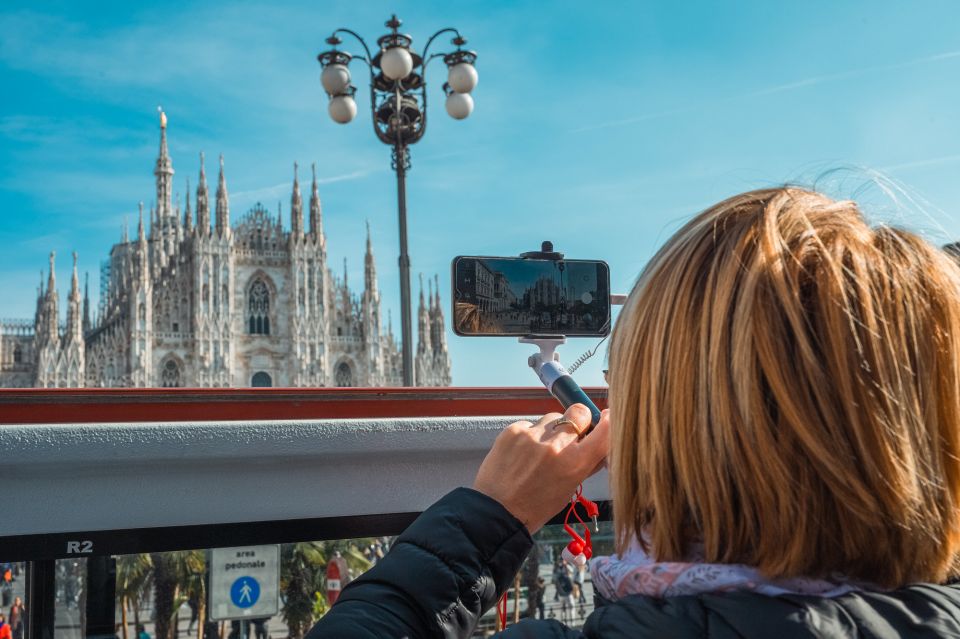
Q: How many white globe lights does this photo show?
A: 5